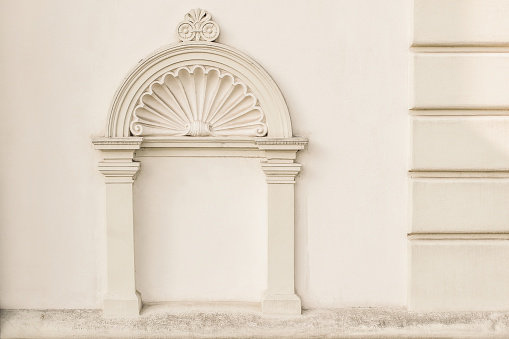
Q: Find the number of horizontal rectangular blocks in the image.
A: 5